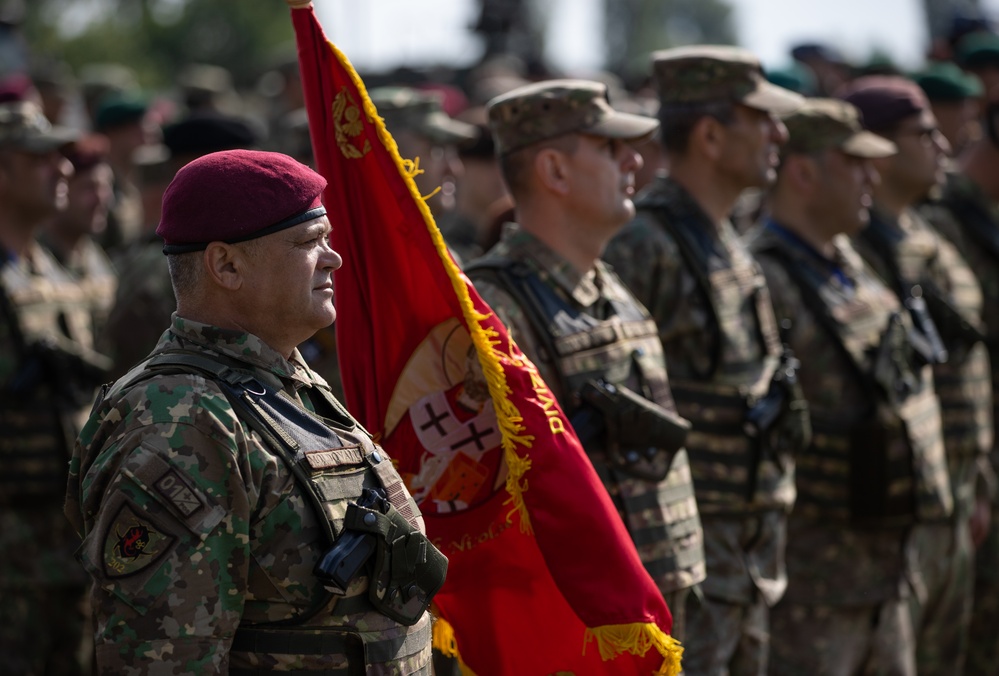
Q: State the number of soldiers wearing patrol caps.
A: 5